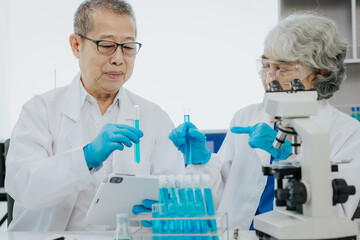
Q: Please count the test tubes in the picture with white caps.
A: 6